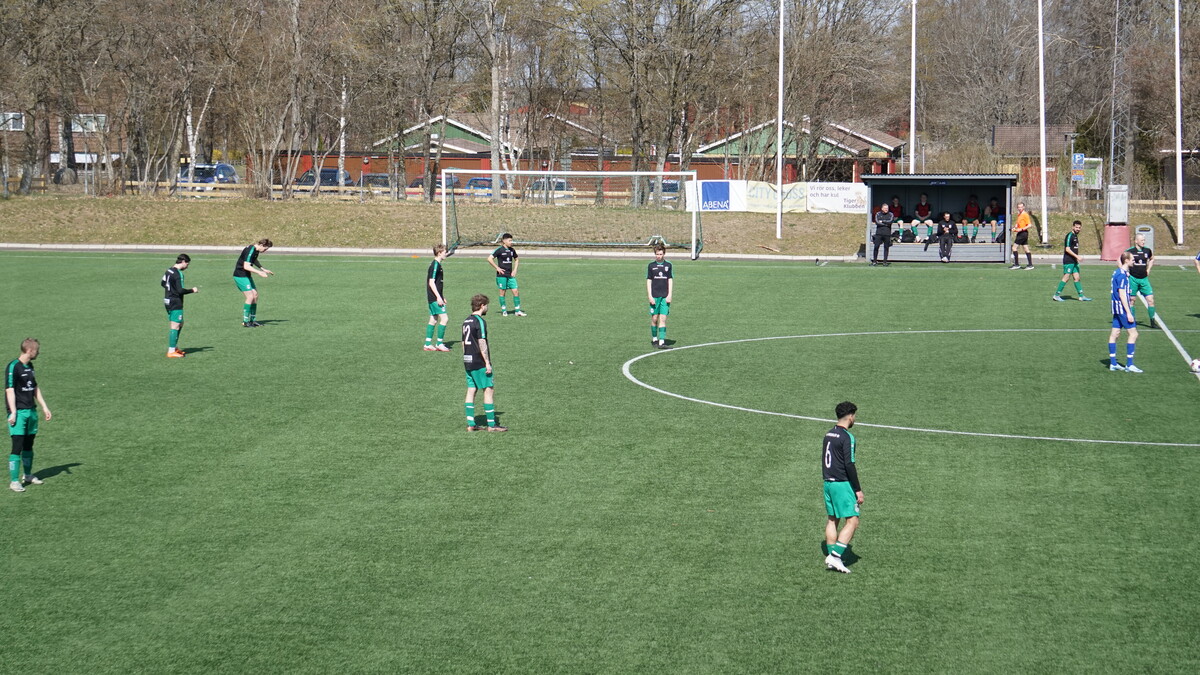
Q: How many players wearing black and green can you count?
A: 10